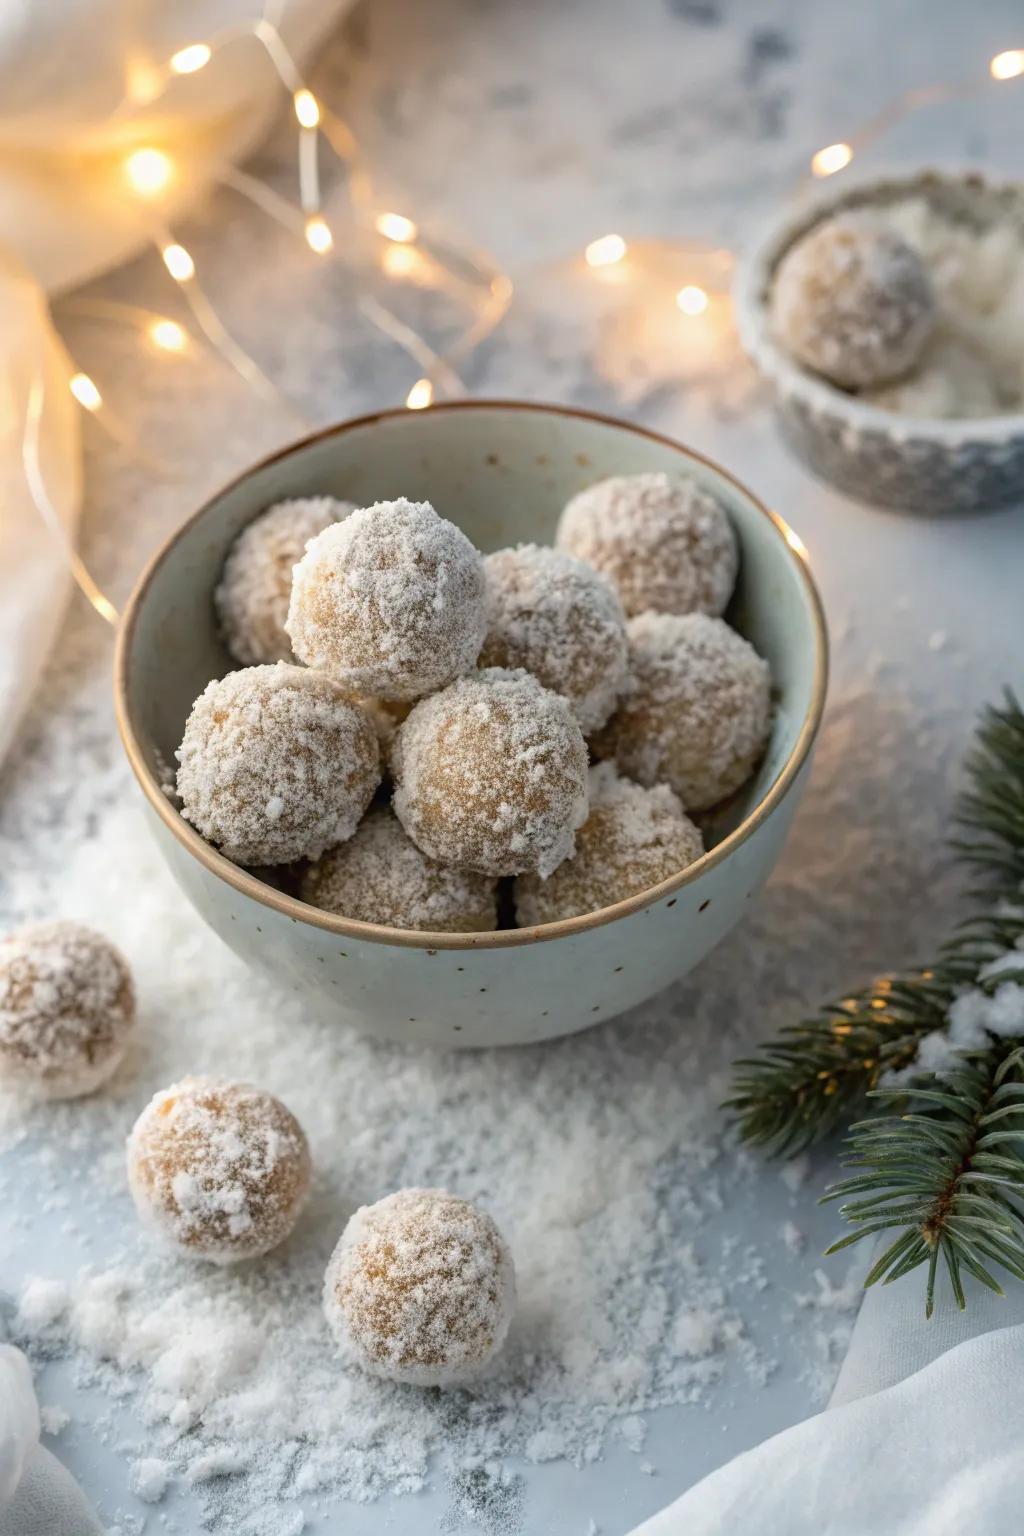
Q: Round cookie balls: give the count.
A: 13